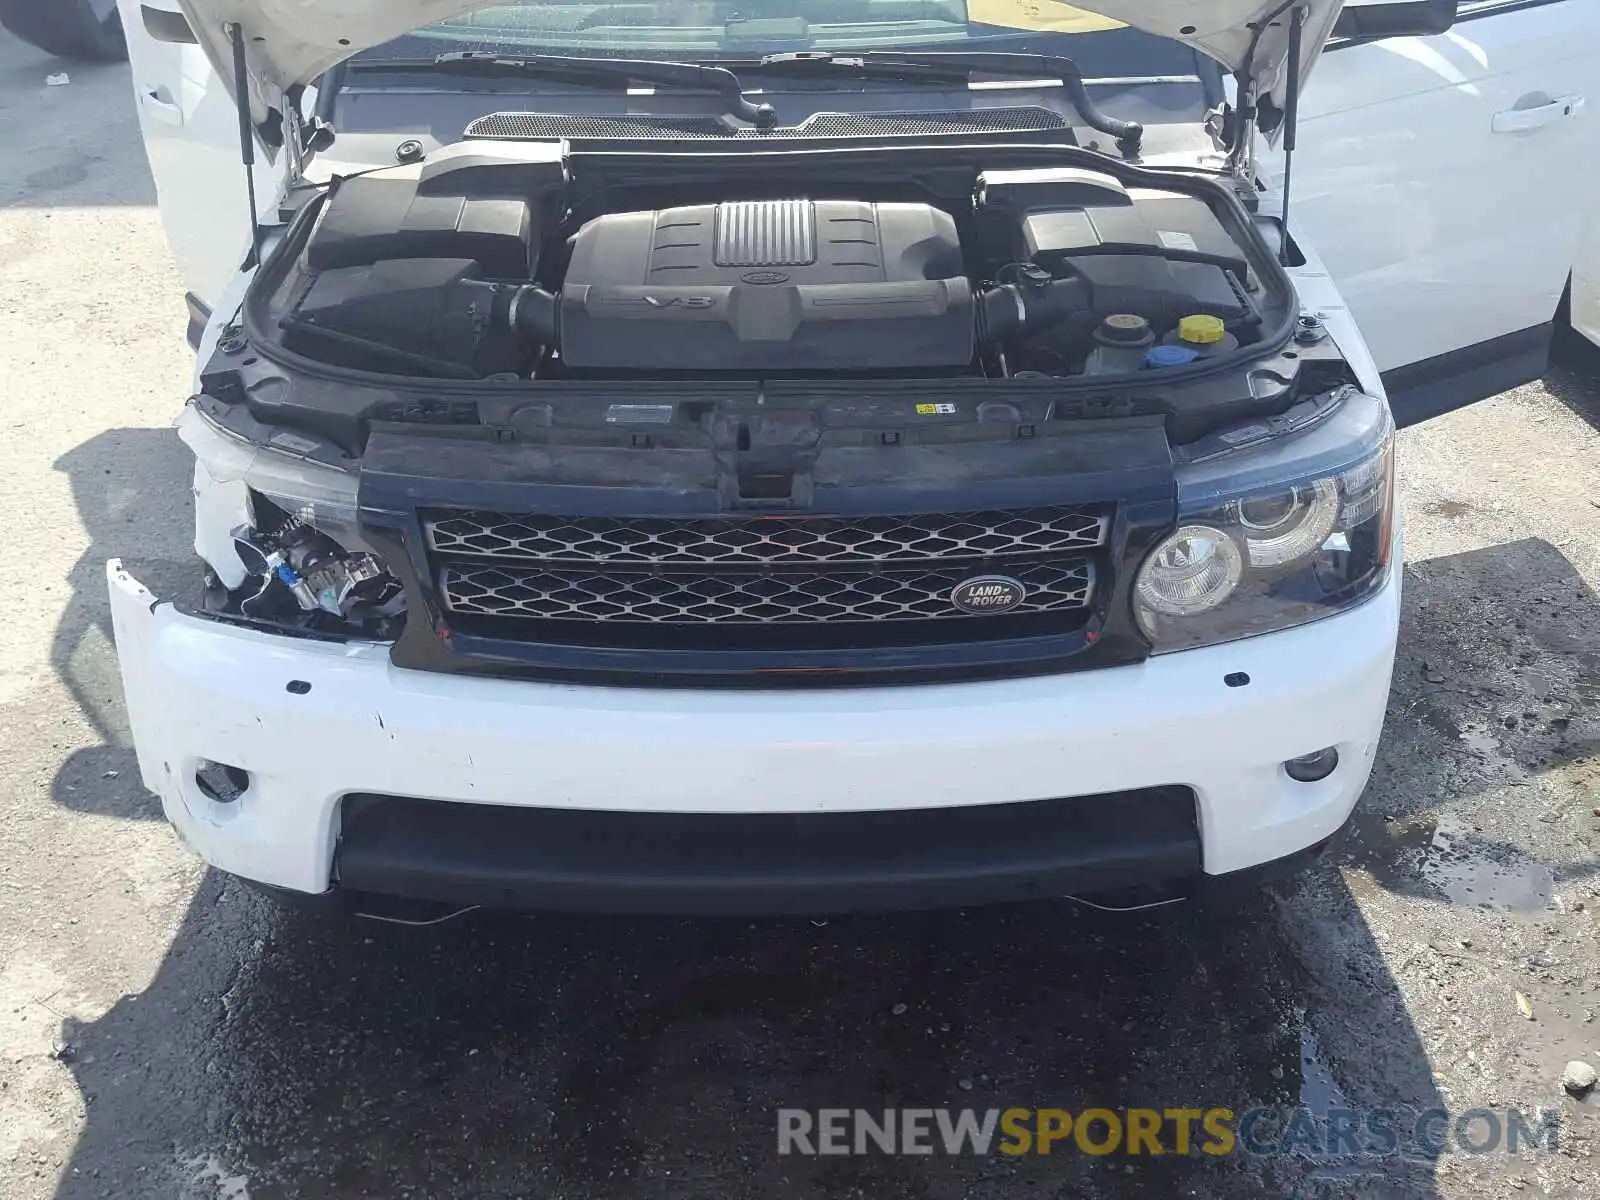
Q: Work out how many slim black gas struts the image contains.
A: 2